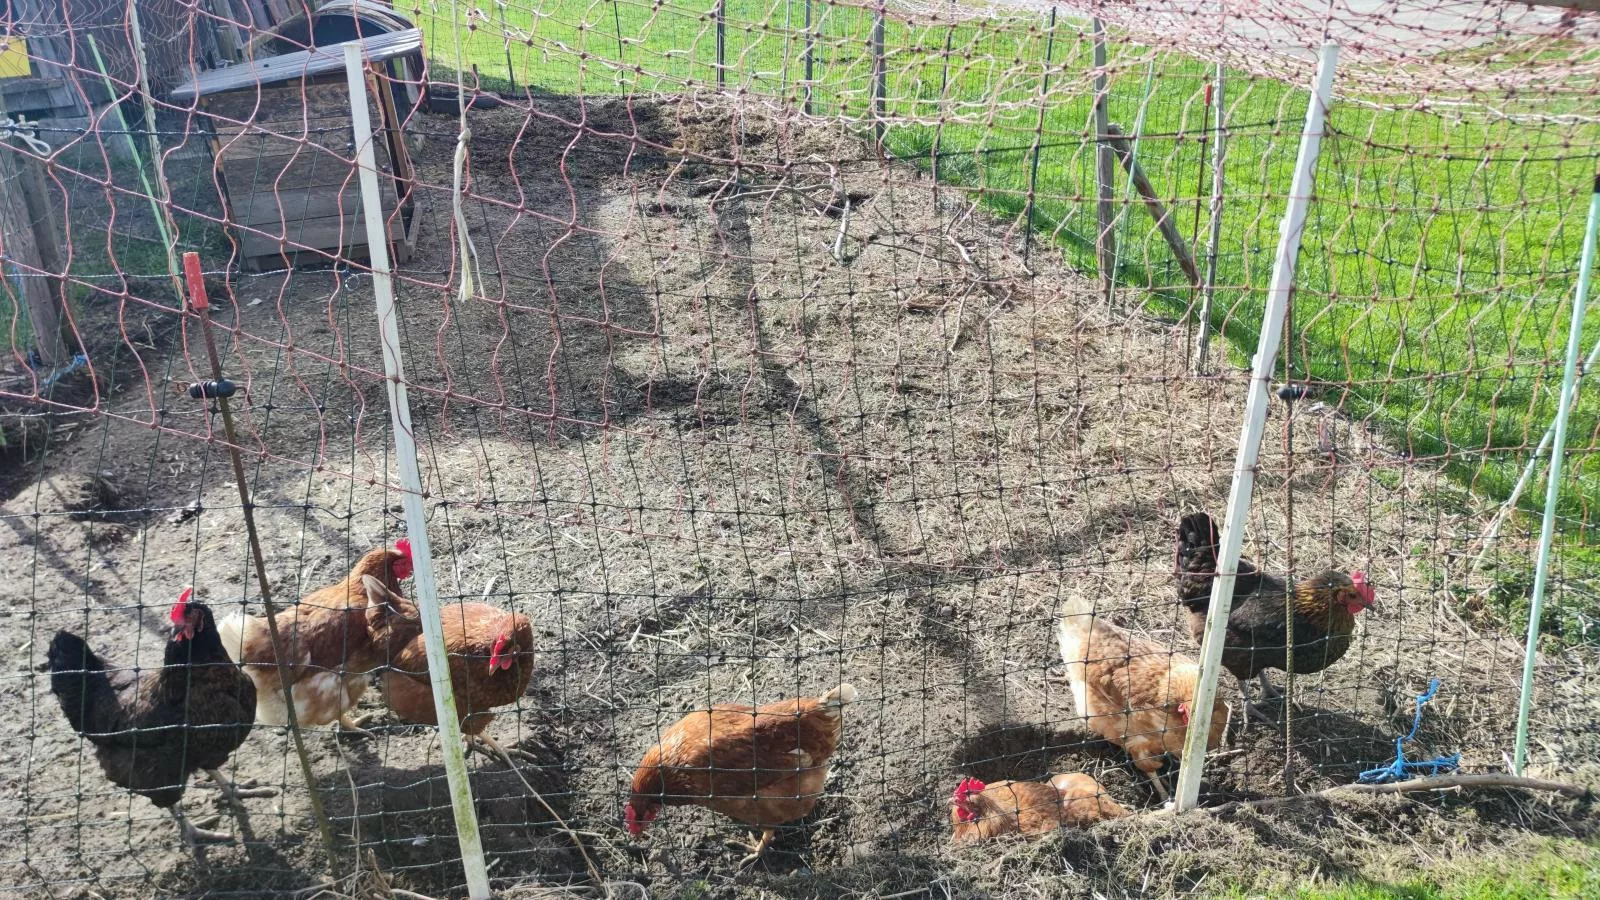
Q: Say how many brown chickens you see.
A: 5